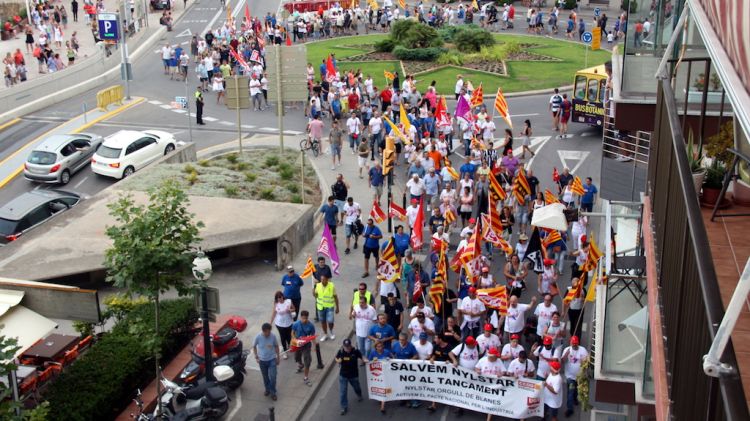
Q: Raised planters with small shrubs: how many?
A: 1